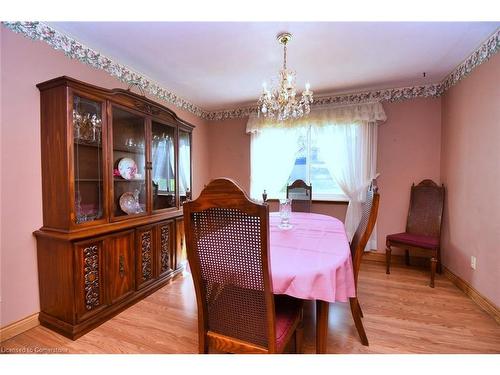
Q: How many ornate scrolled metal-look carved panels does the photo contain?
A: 3